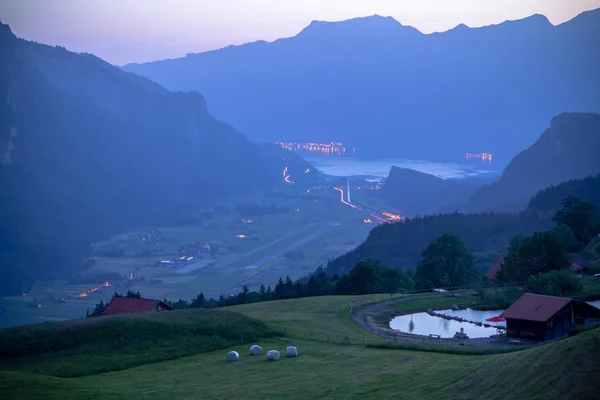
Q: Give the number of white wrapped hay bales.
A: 4